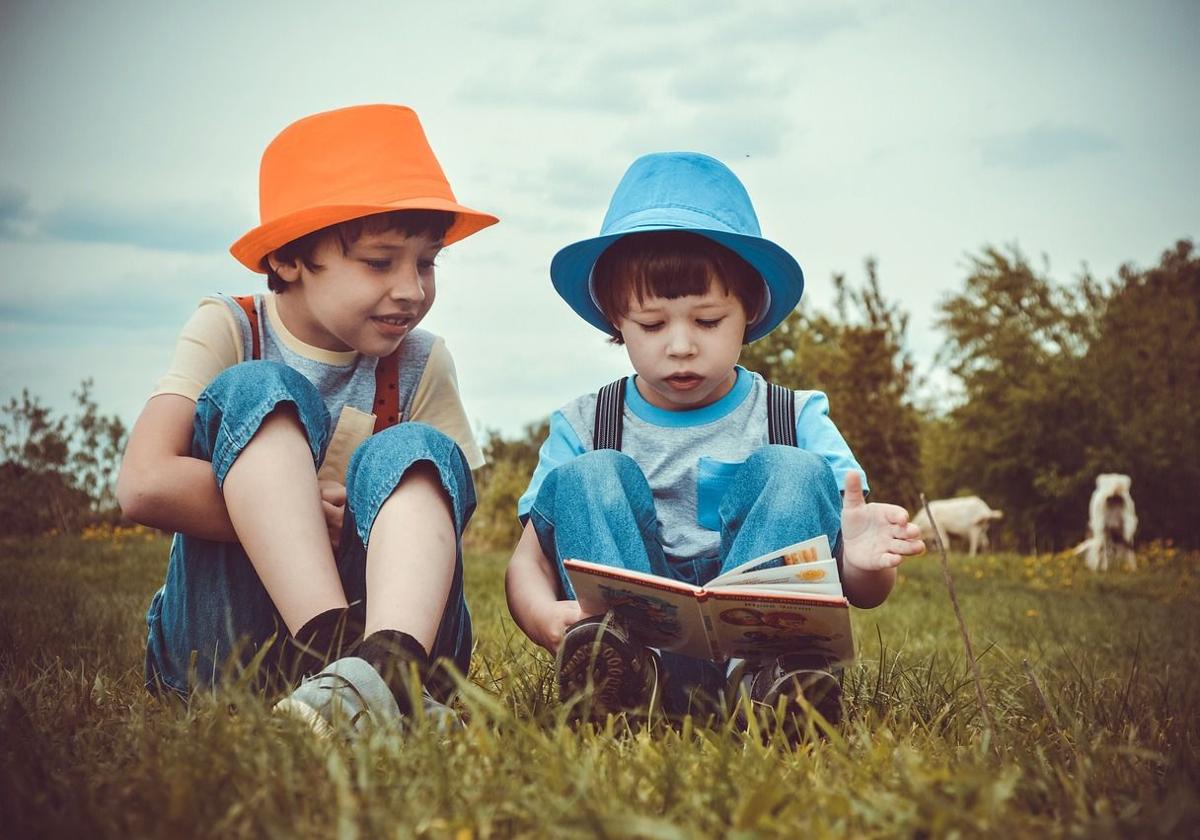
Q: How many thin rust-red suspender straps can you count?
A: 2